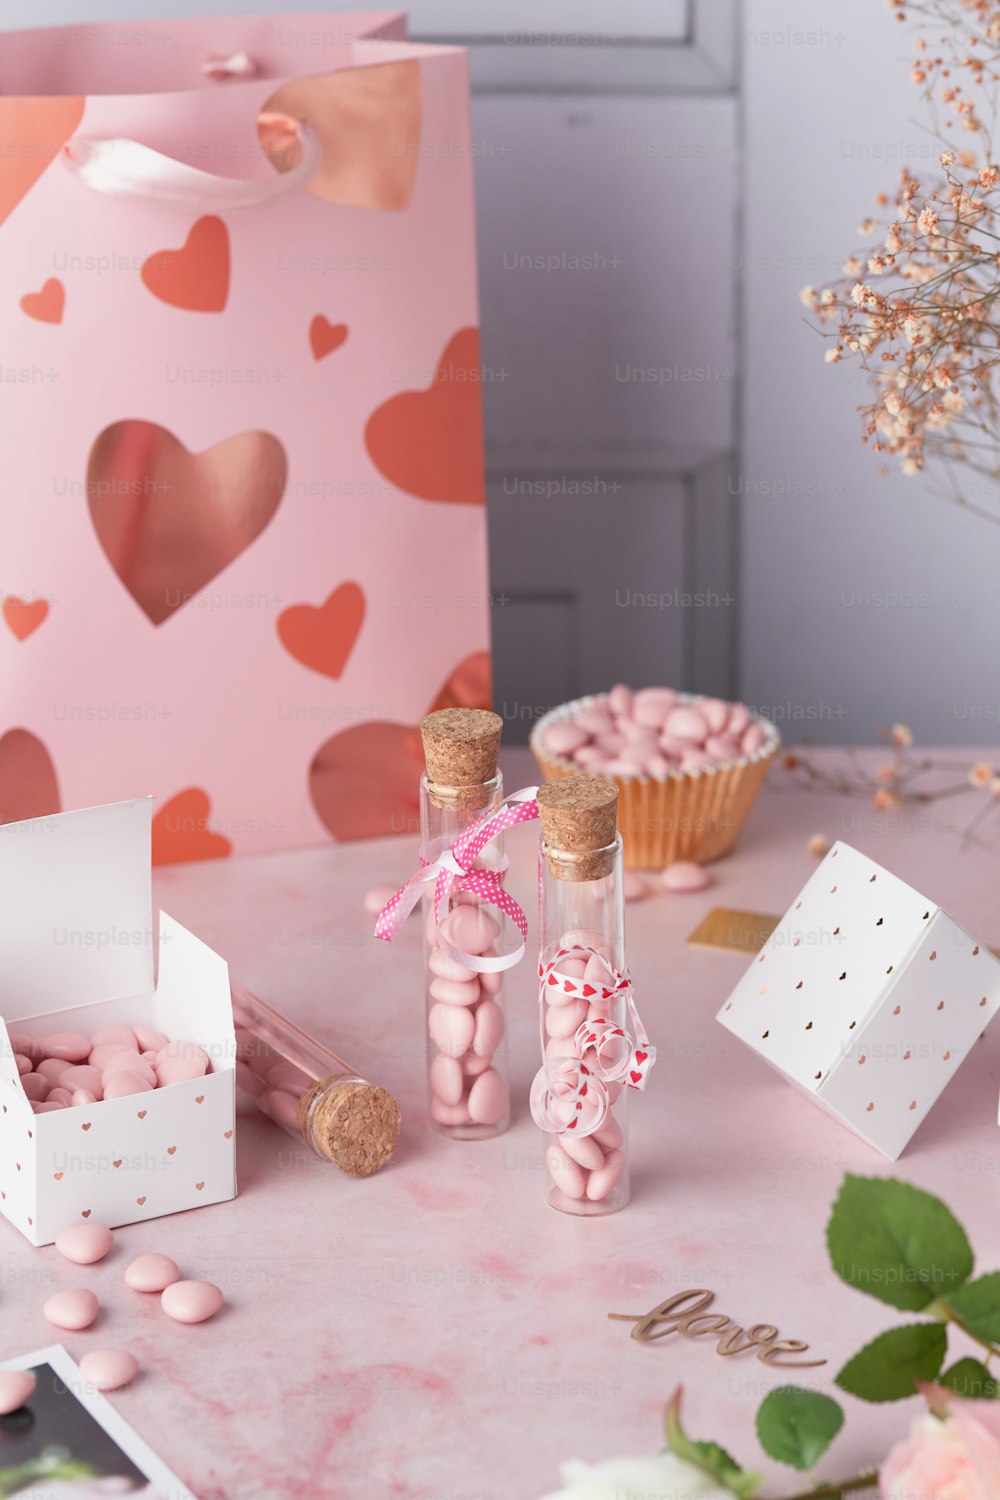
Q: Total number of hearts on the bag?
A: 12